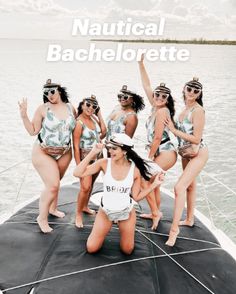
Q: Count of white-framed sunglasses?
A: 5